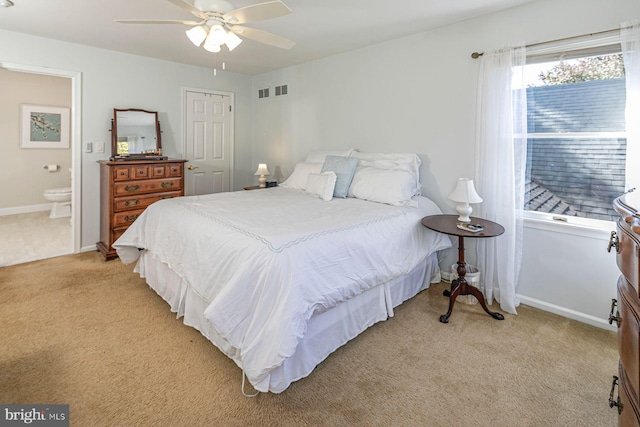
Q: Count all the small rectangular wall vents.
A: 2